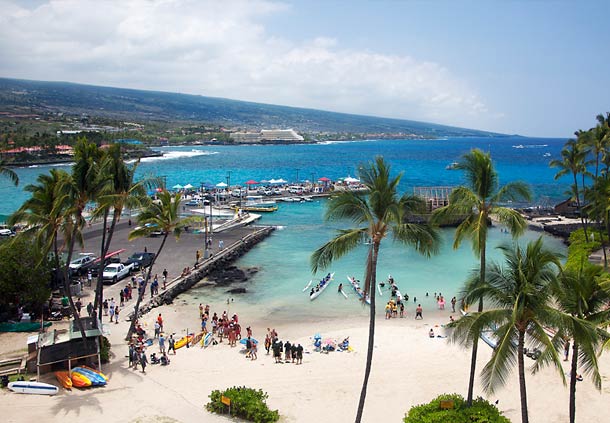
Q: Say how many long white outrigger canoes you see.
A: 3